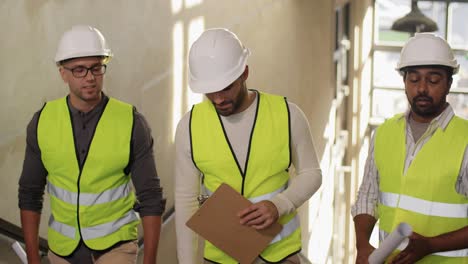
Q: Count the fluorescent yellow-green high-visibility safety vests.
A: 3